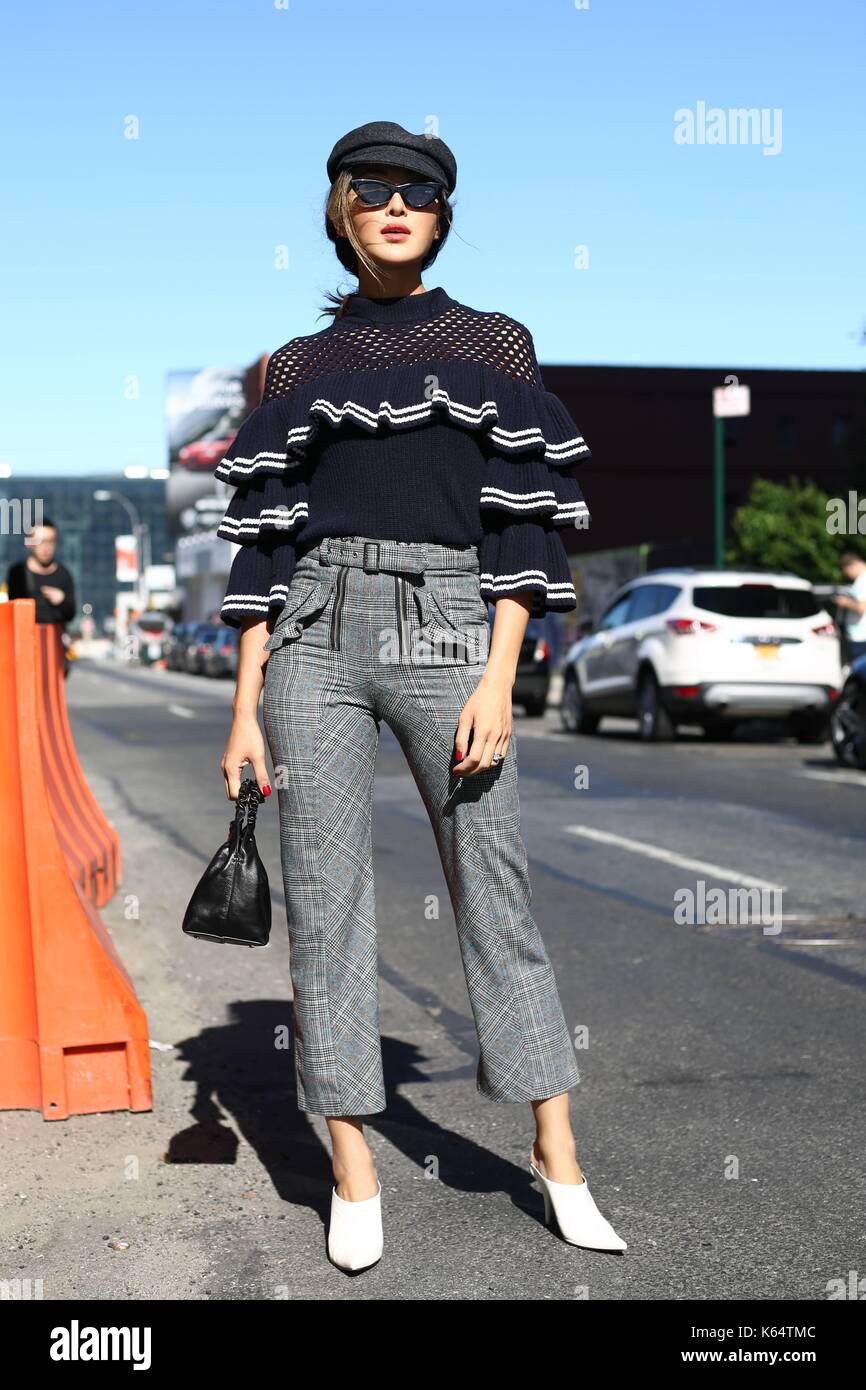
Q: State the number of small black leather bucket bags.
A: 1